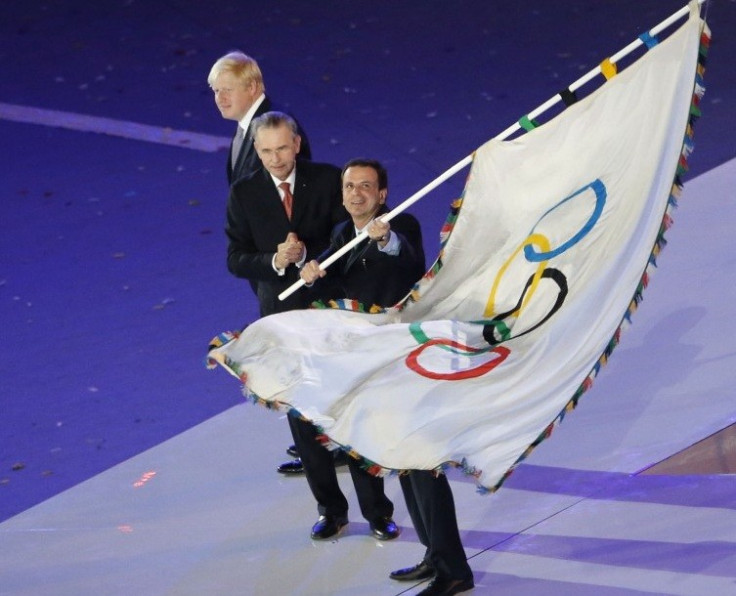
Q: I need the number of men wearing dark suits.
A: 3